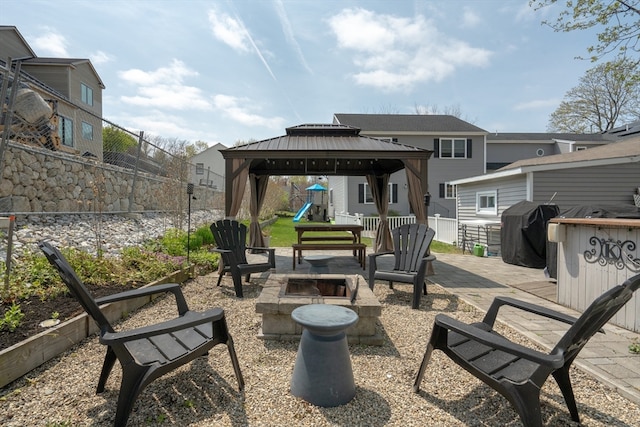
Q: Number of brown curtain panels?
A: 4